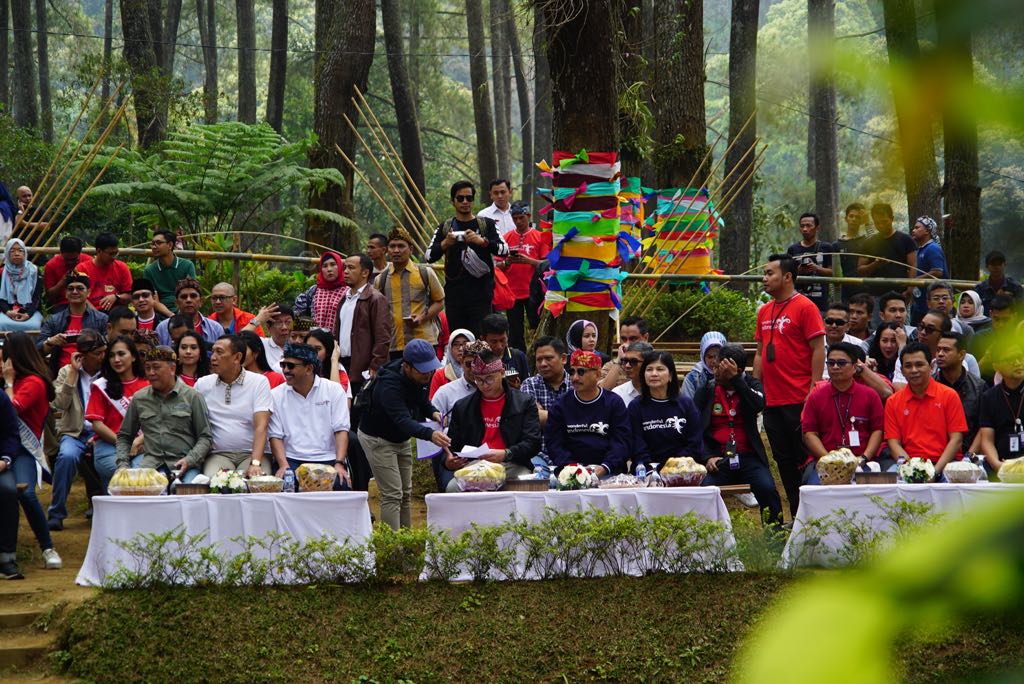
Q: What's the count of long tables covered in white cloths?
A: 3